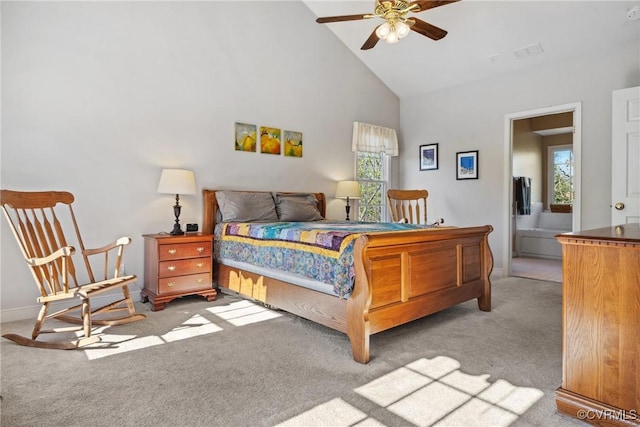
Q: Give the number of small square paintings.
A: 3